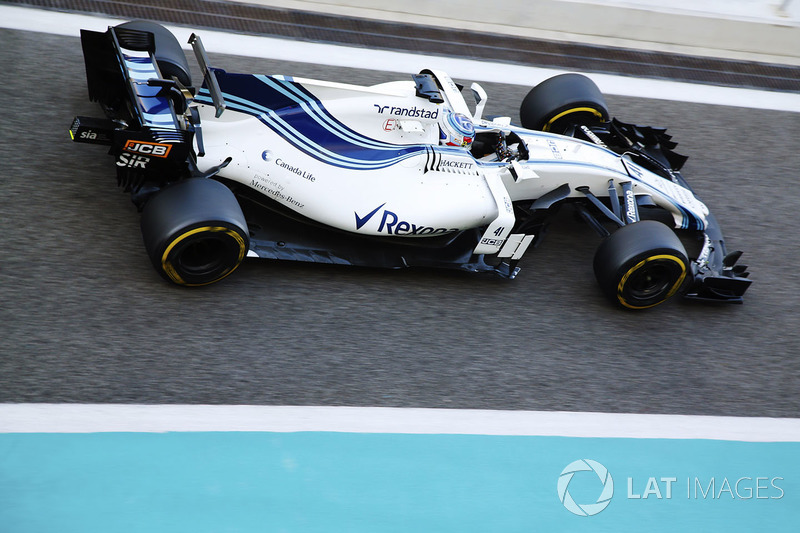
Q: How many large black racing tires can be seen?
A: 4